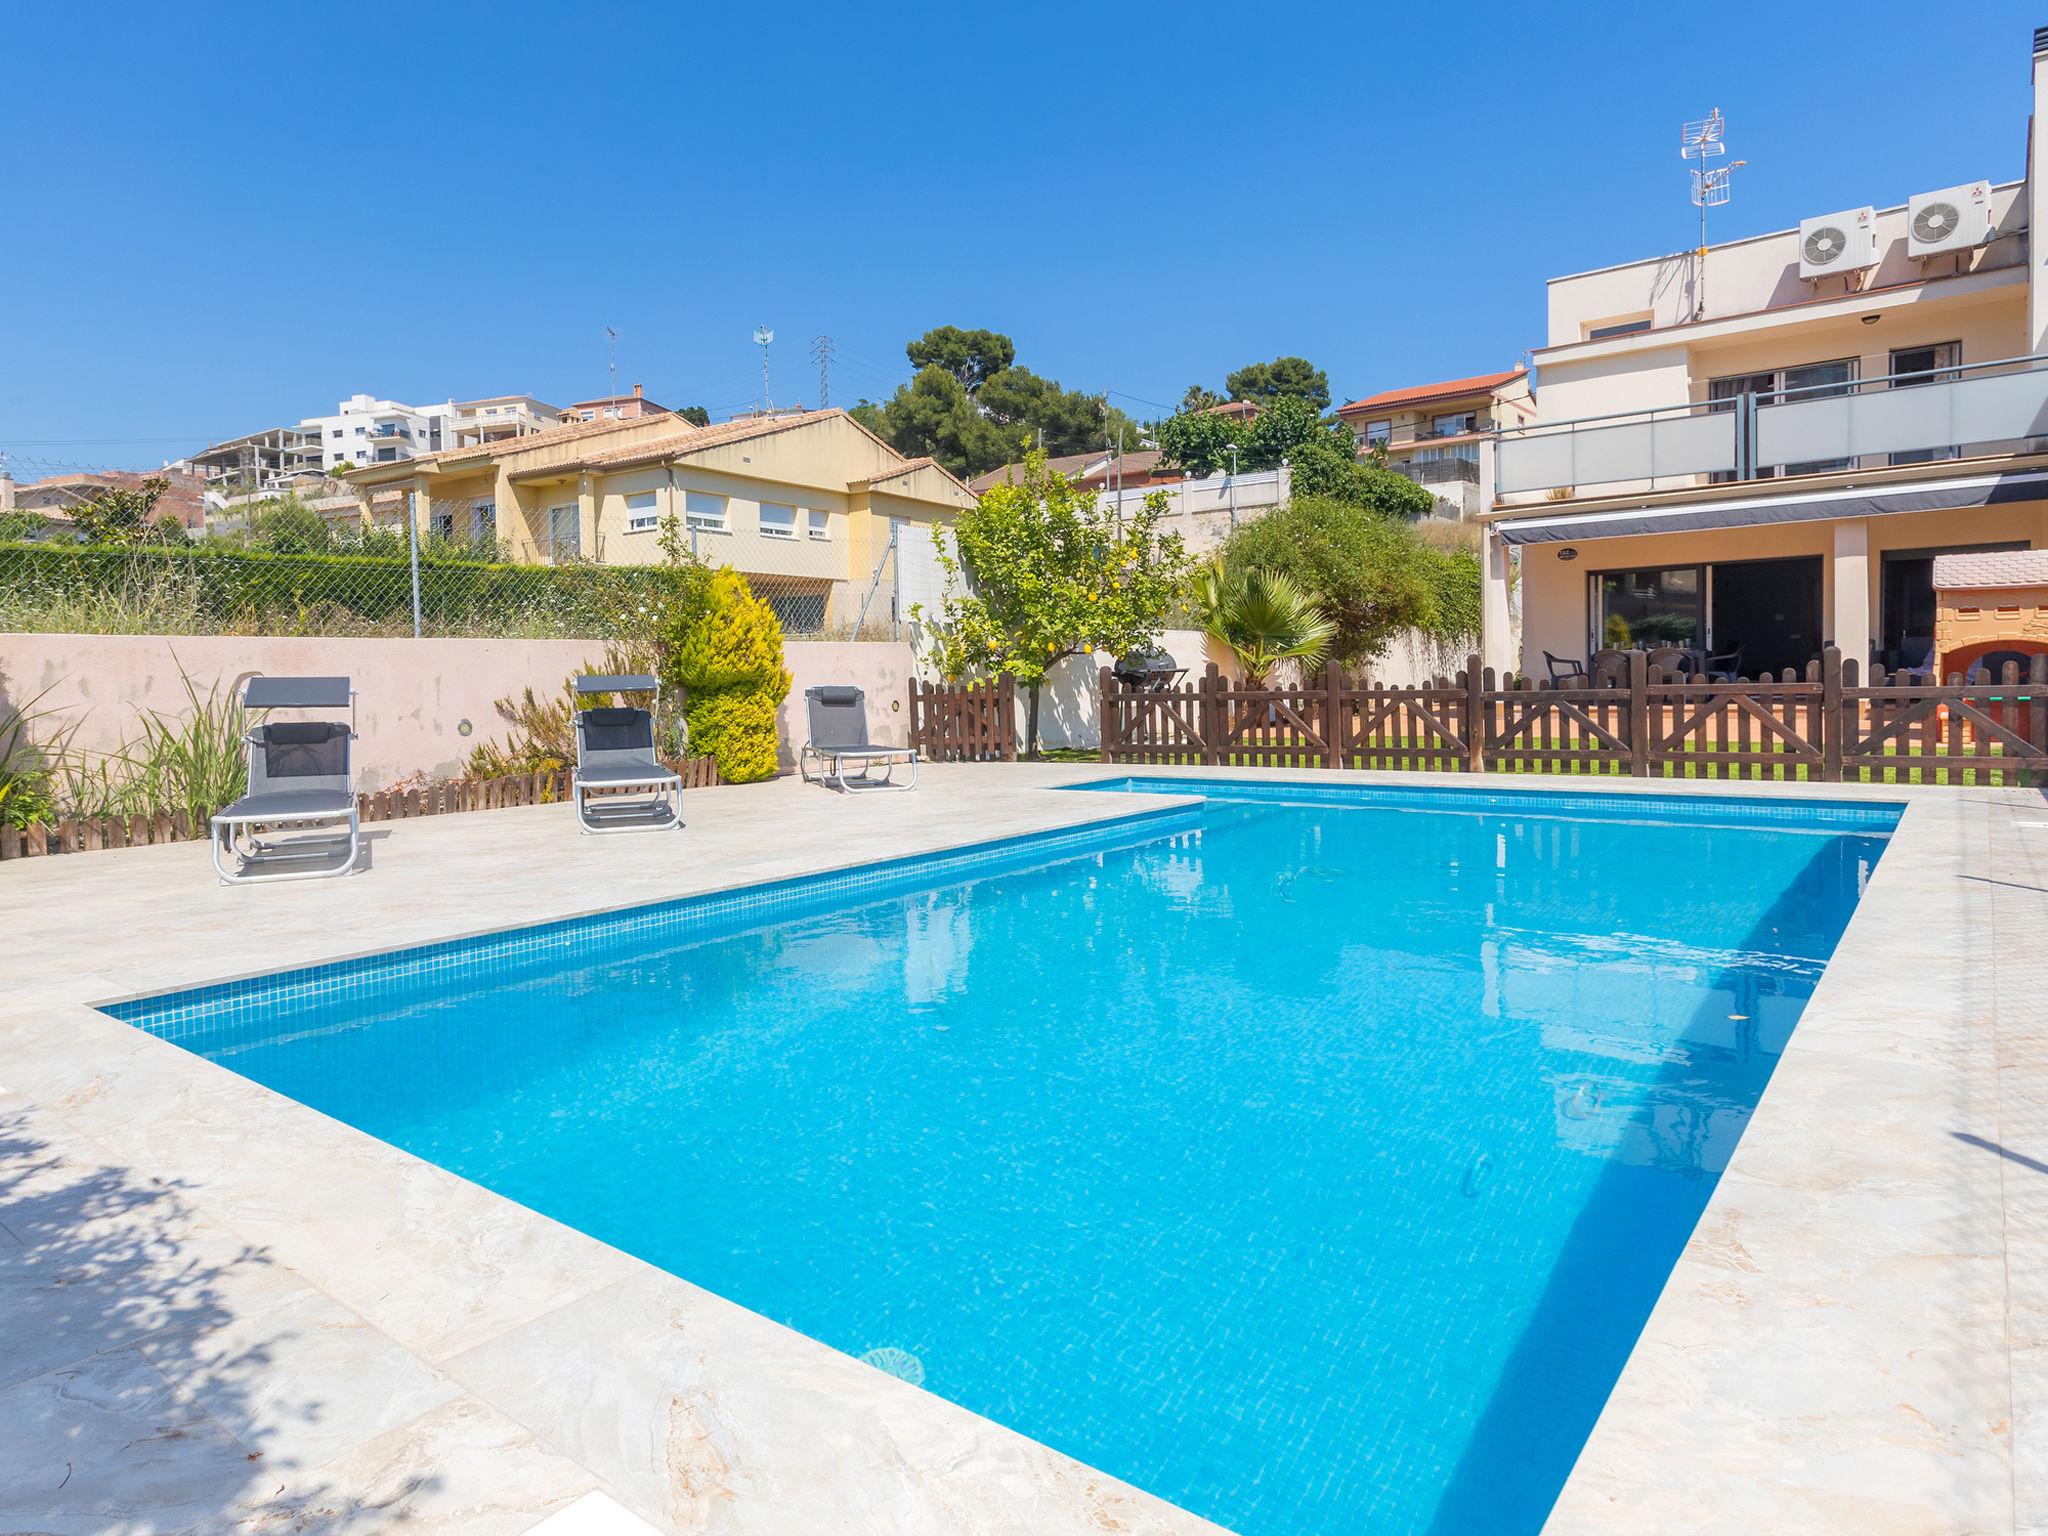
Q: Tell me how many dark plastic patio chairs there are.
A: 4